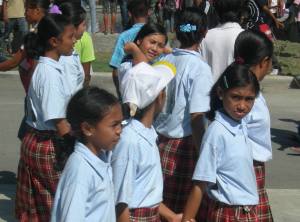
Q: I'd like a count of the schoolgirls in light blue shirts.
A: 8